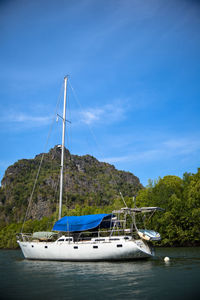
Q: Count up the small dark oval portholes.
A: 5